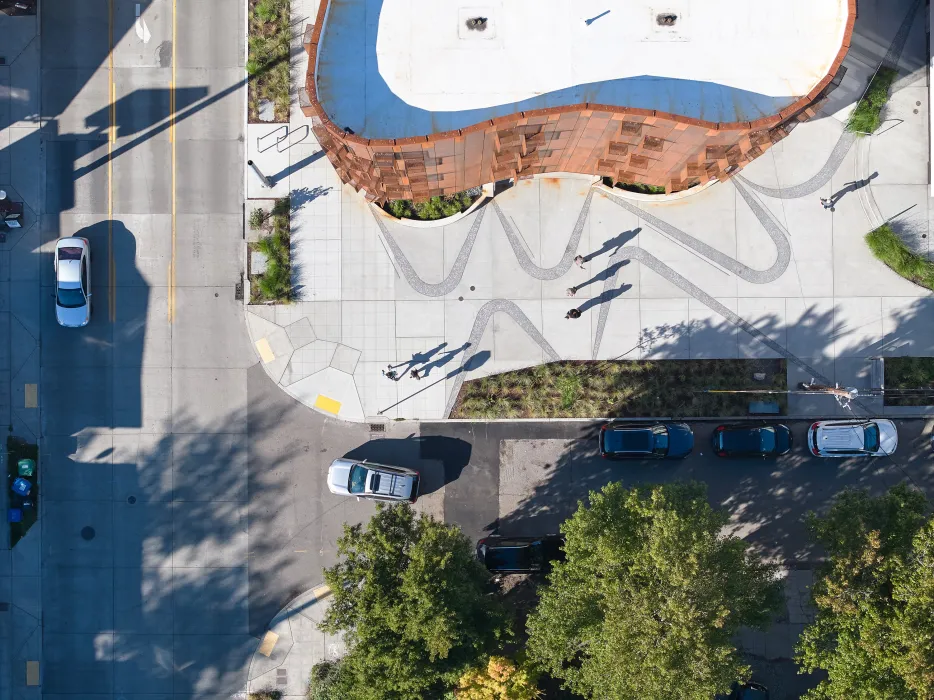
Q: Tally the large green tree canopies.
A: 3